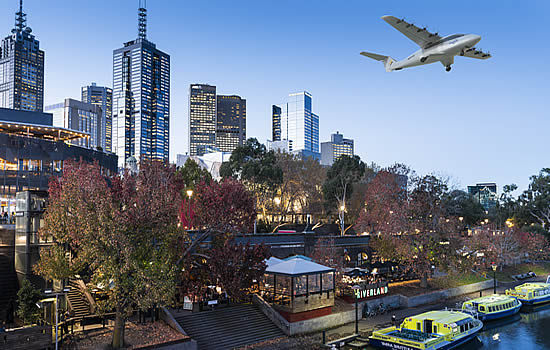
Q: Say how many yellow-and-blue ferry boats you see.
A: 3